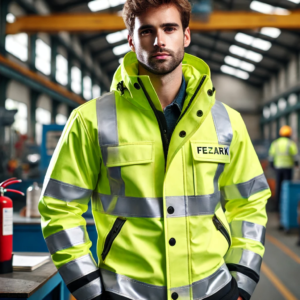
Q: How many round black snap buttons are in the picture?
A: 7